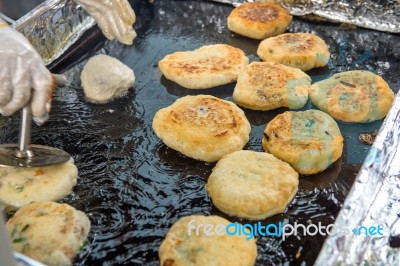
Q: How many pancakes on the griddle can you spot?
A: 12